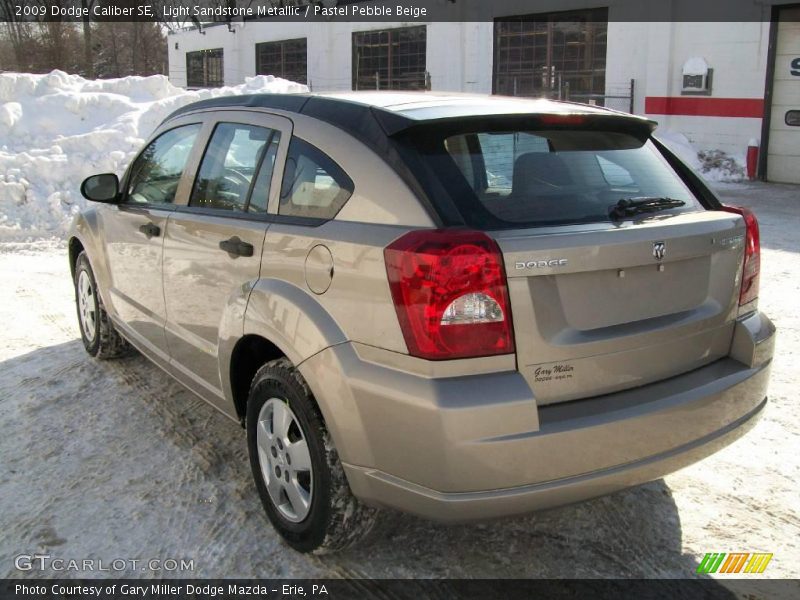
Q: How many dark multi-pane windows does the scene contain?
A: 4